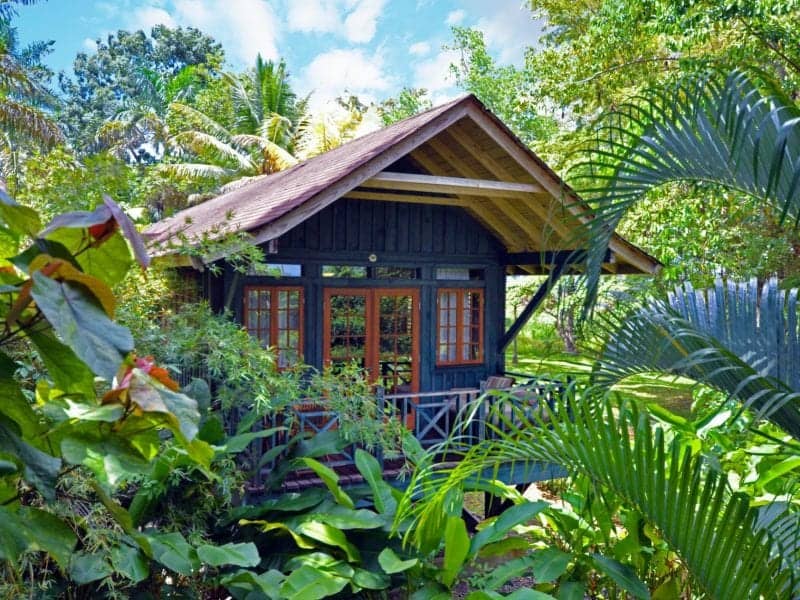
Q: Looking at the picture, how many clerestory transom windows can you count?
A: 4